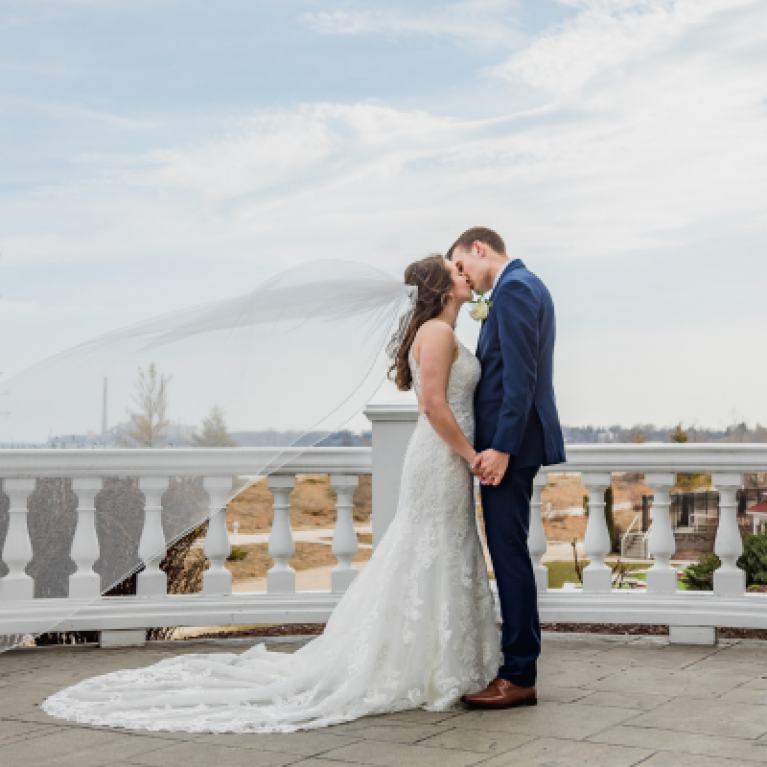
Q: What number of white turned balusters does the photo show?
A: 10